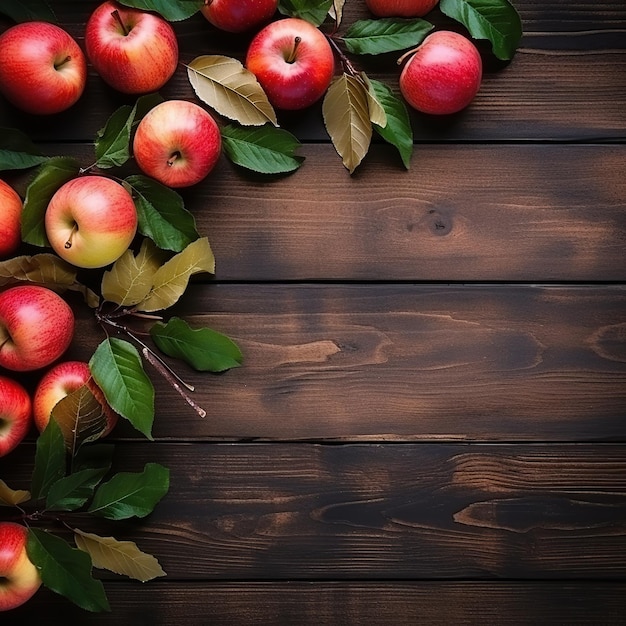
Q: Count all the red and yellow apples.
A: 13